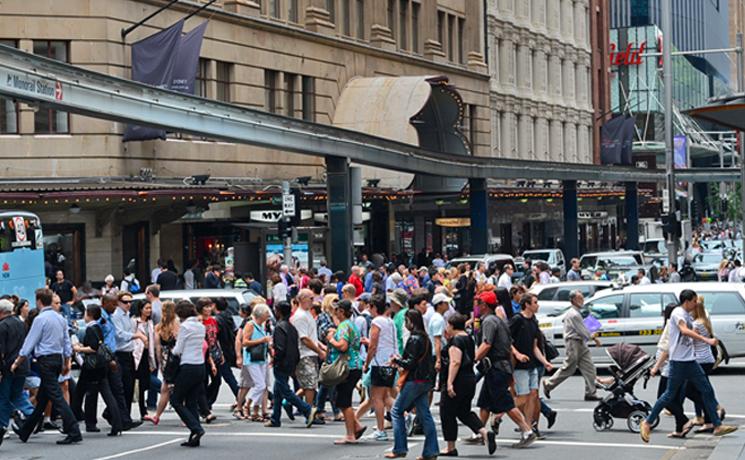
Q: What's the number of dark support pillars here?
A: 4